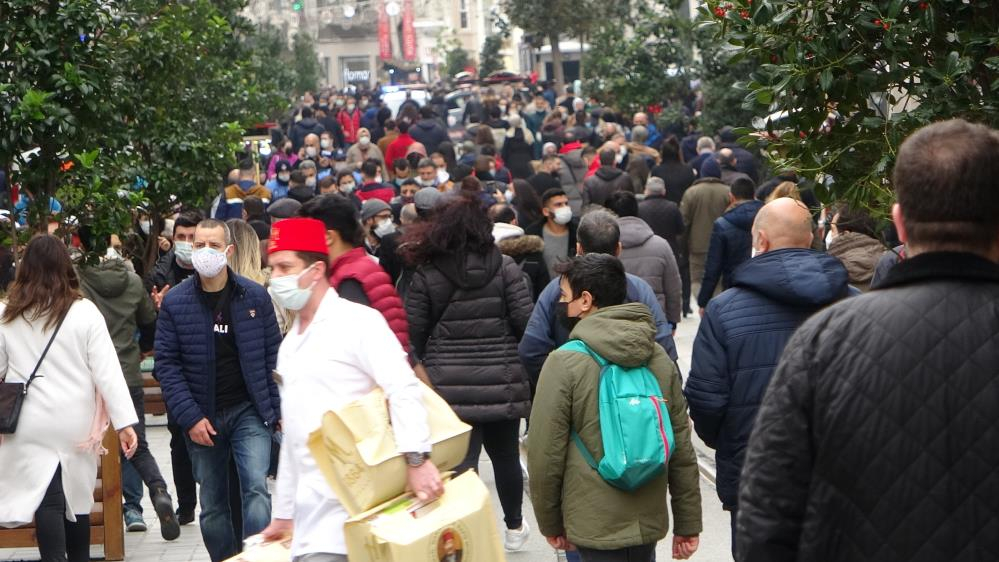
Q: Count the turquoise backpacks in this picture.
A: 1